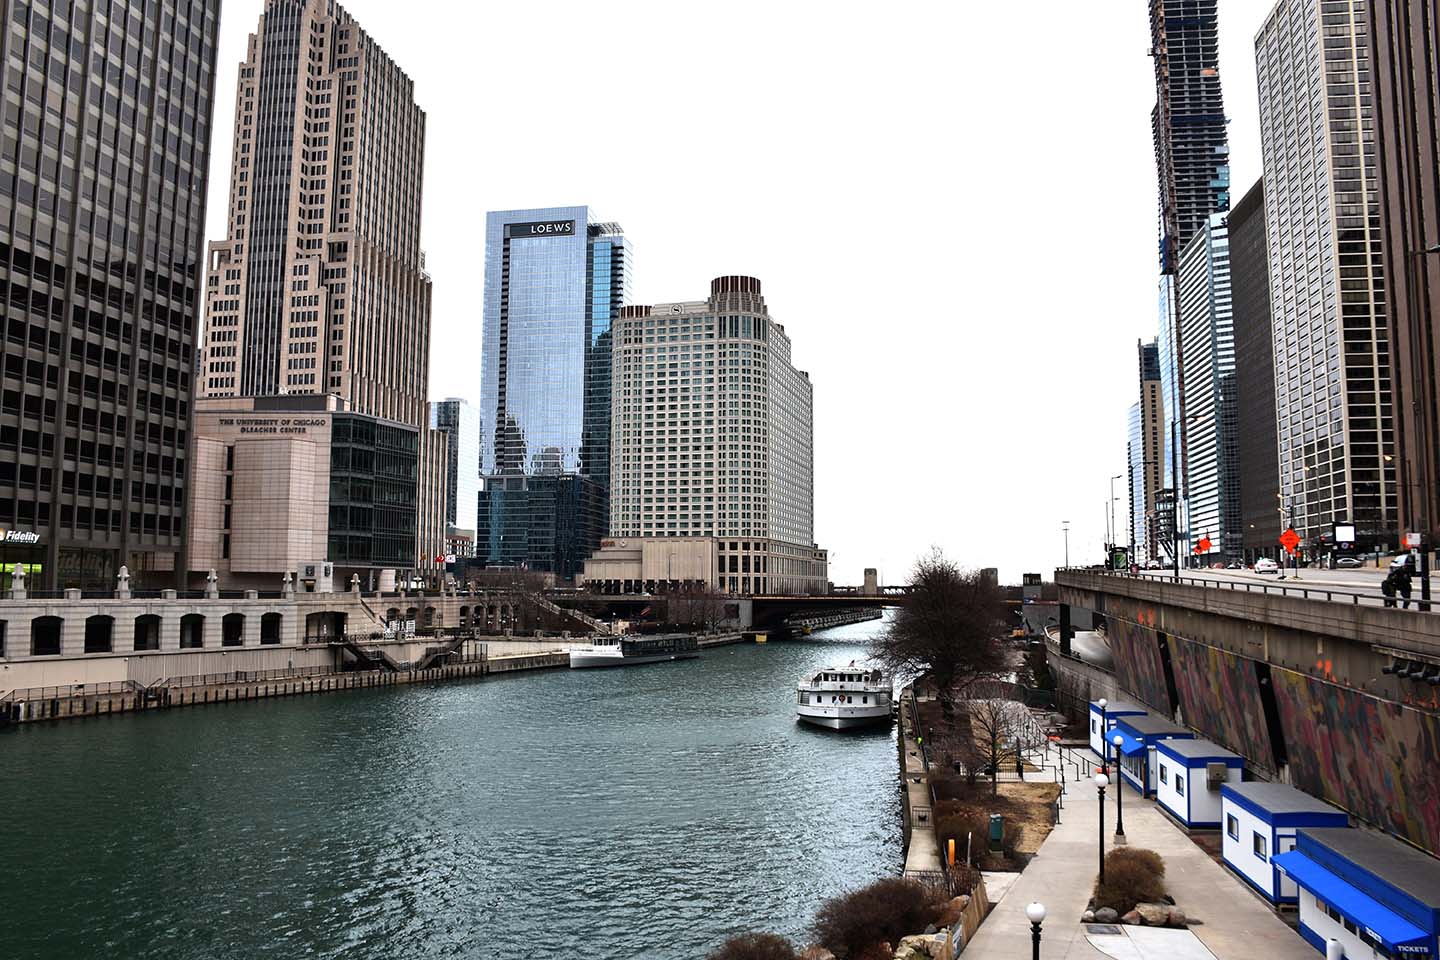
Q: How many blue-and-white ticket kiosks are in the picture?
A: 5